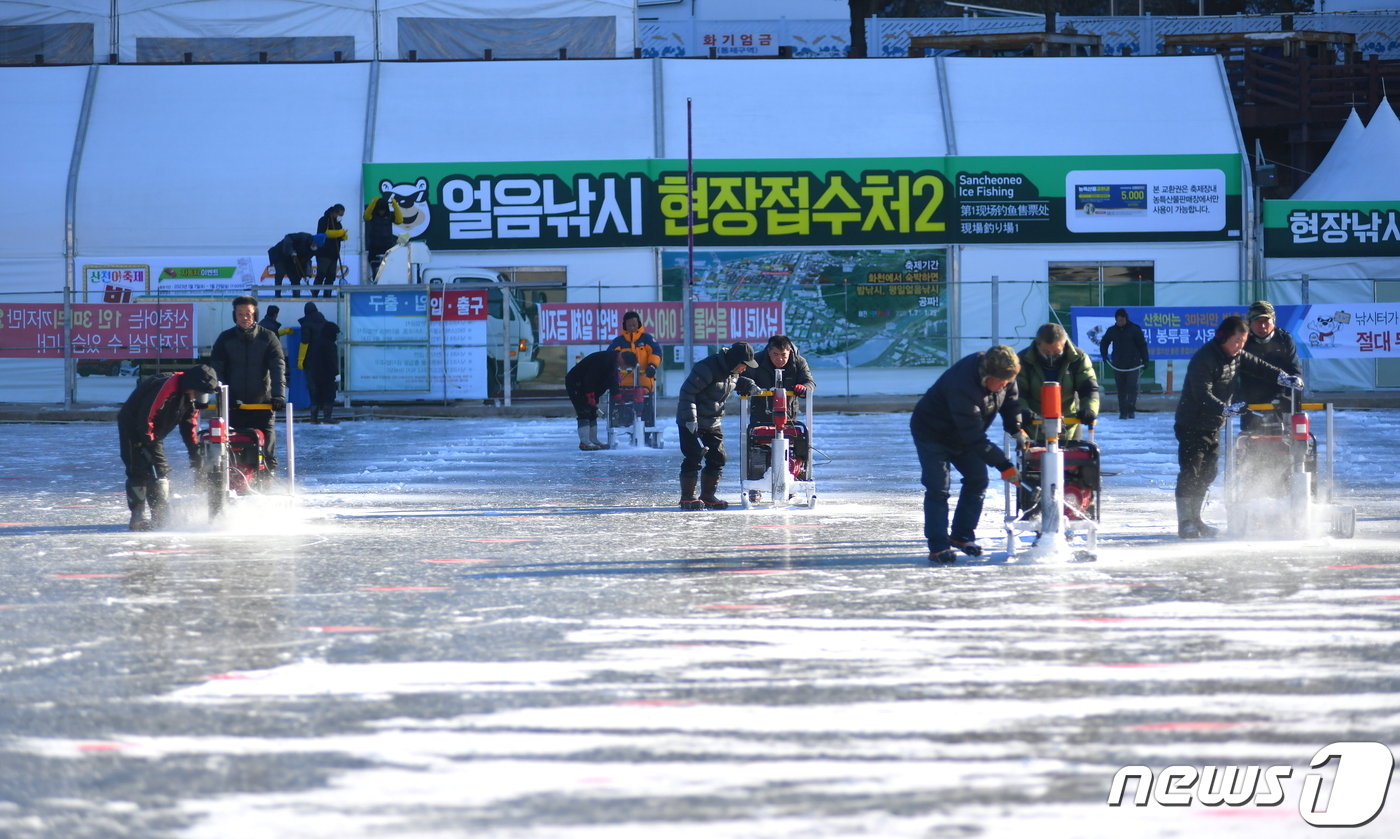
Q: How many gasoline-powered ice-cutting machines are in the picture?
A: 5